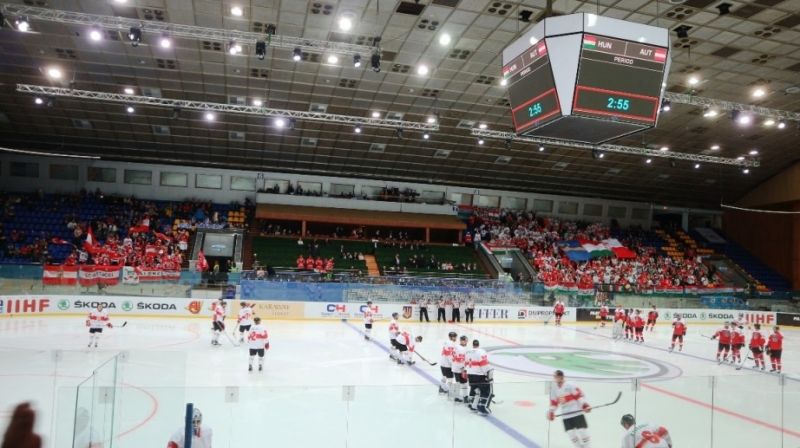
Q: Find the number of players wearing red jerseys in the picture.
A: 11